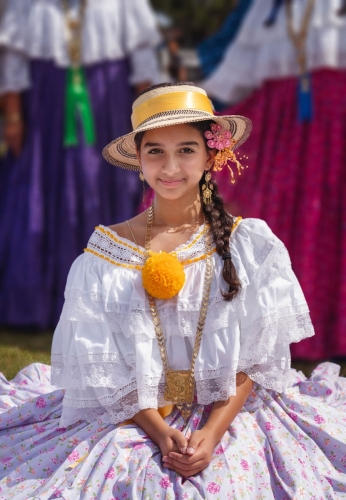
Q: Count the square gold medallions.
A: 1